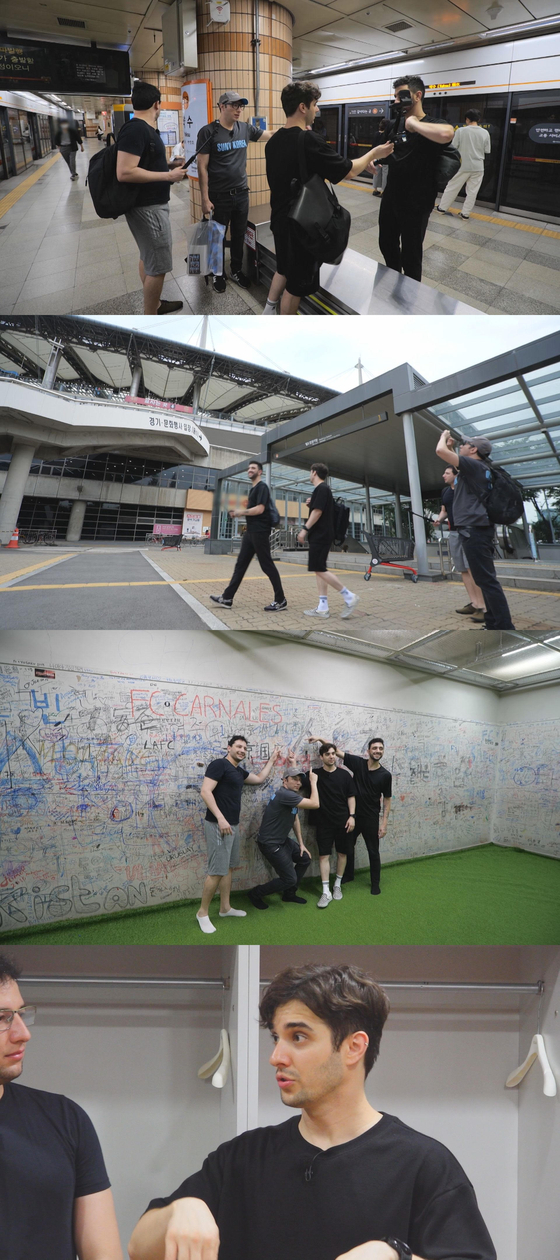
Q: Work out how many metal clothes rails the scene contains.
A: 2